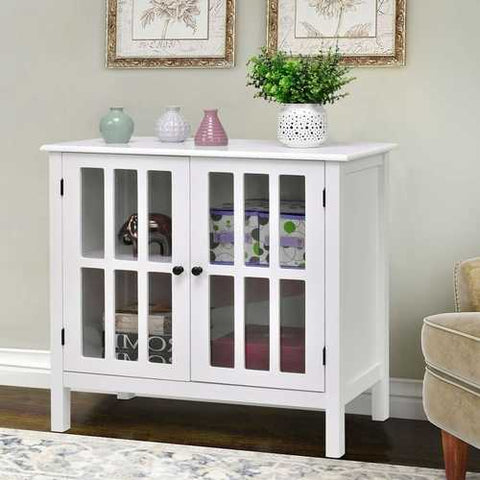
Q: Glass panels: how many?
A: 12